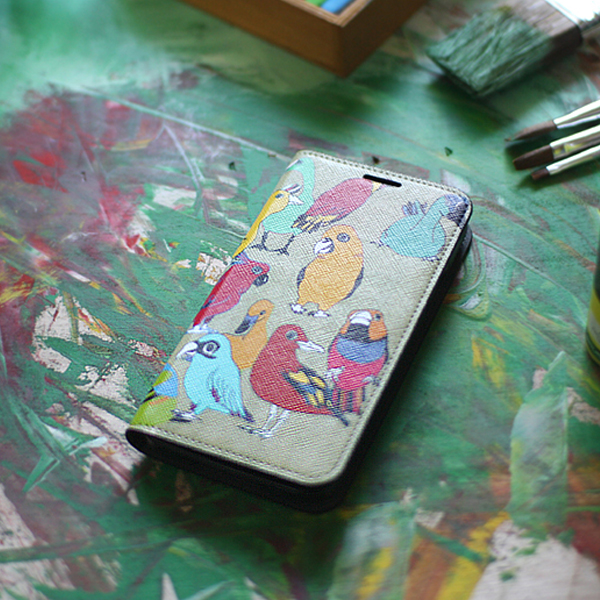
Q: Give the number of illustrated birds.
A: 11